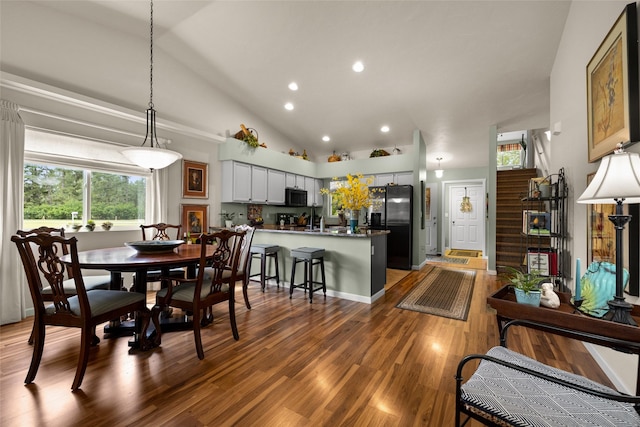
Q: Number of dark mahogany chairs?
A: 5